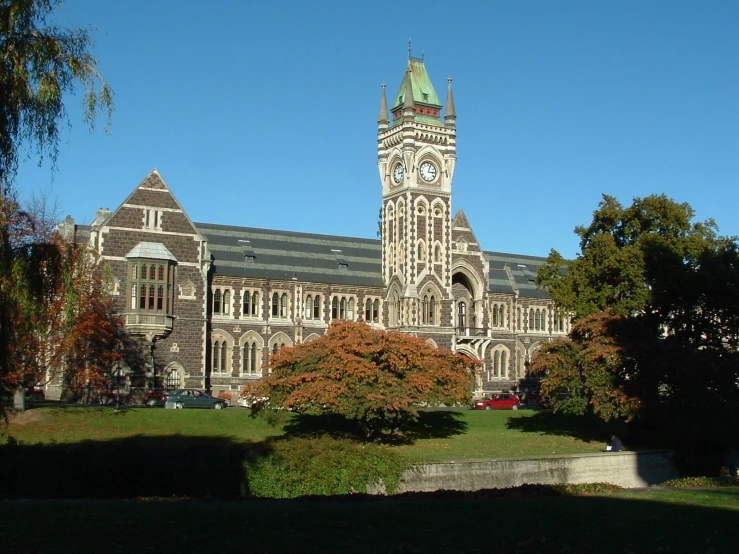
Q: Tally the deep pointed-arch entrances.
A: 1